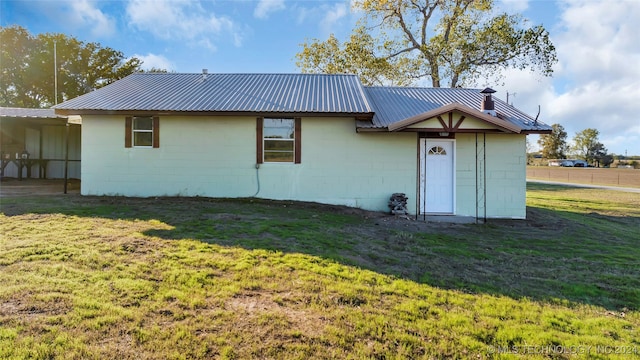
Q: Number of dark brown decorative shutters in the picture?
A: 4